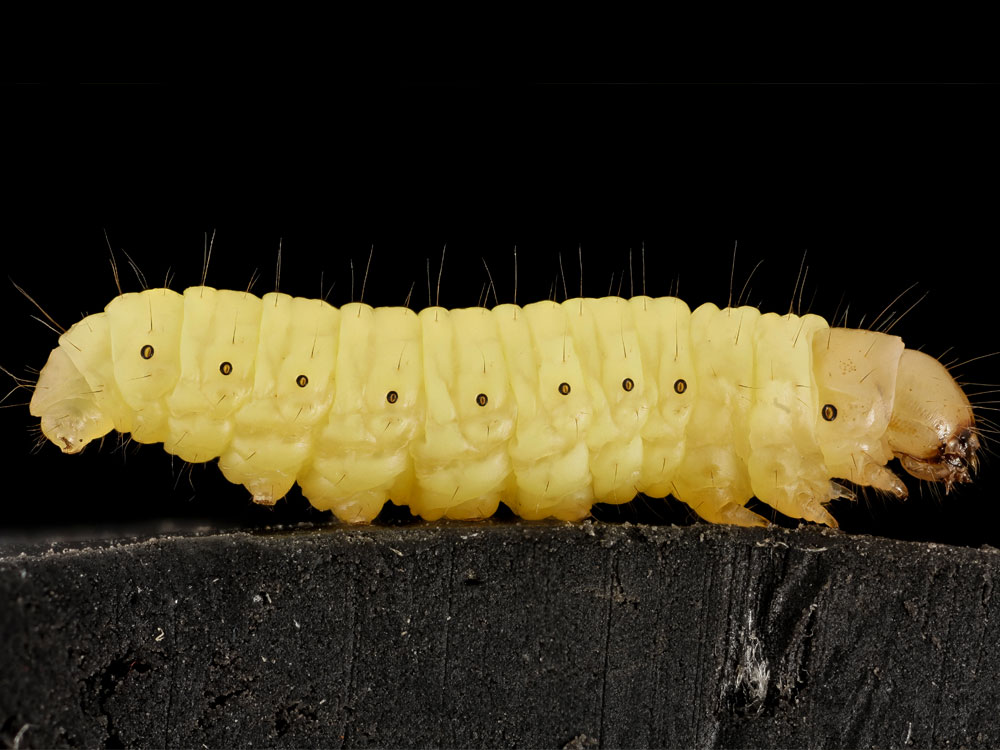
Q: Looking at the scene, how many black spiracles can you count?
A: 9